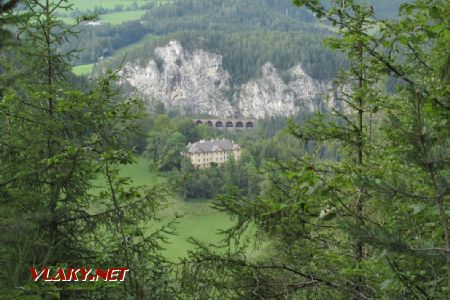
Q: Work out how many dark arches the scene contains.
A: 6